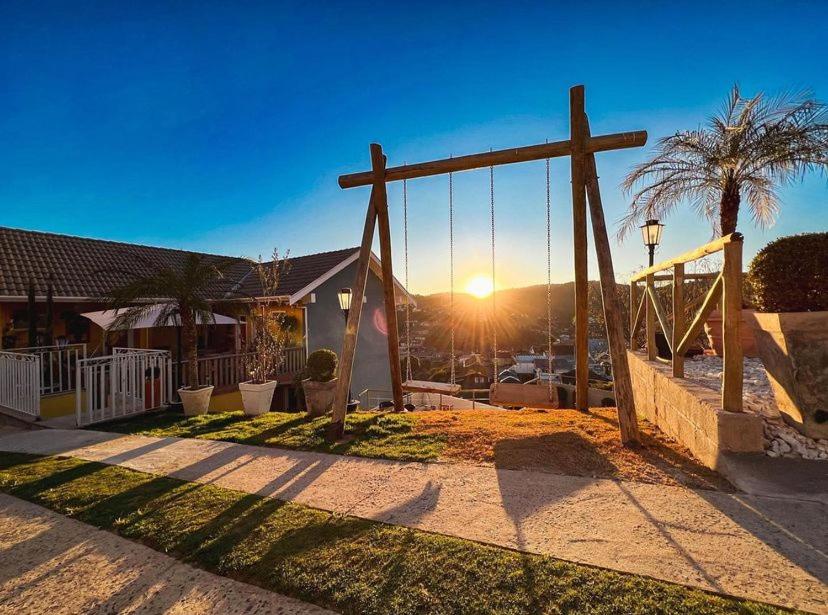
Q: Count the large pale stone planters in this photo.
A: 3